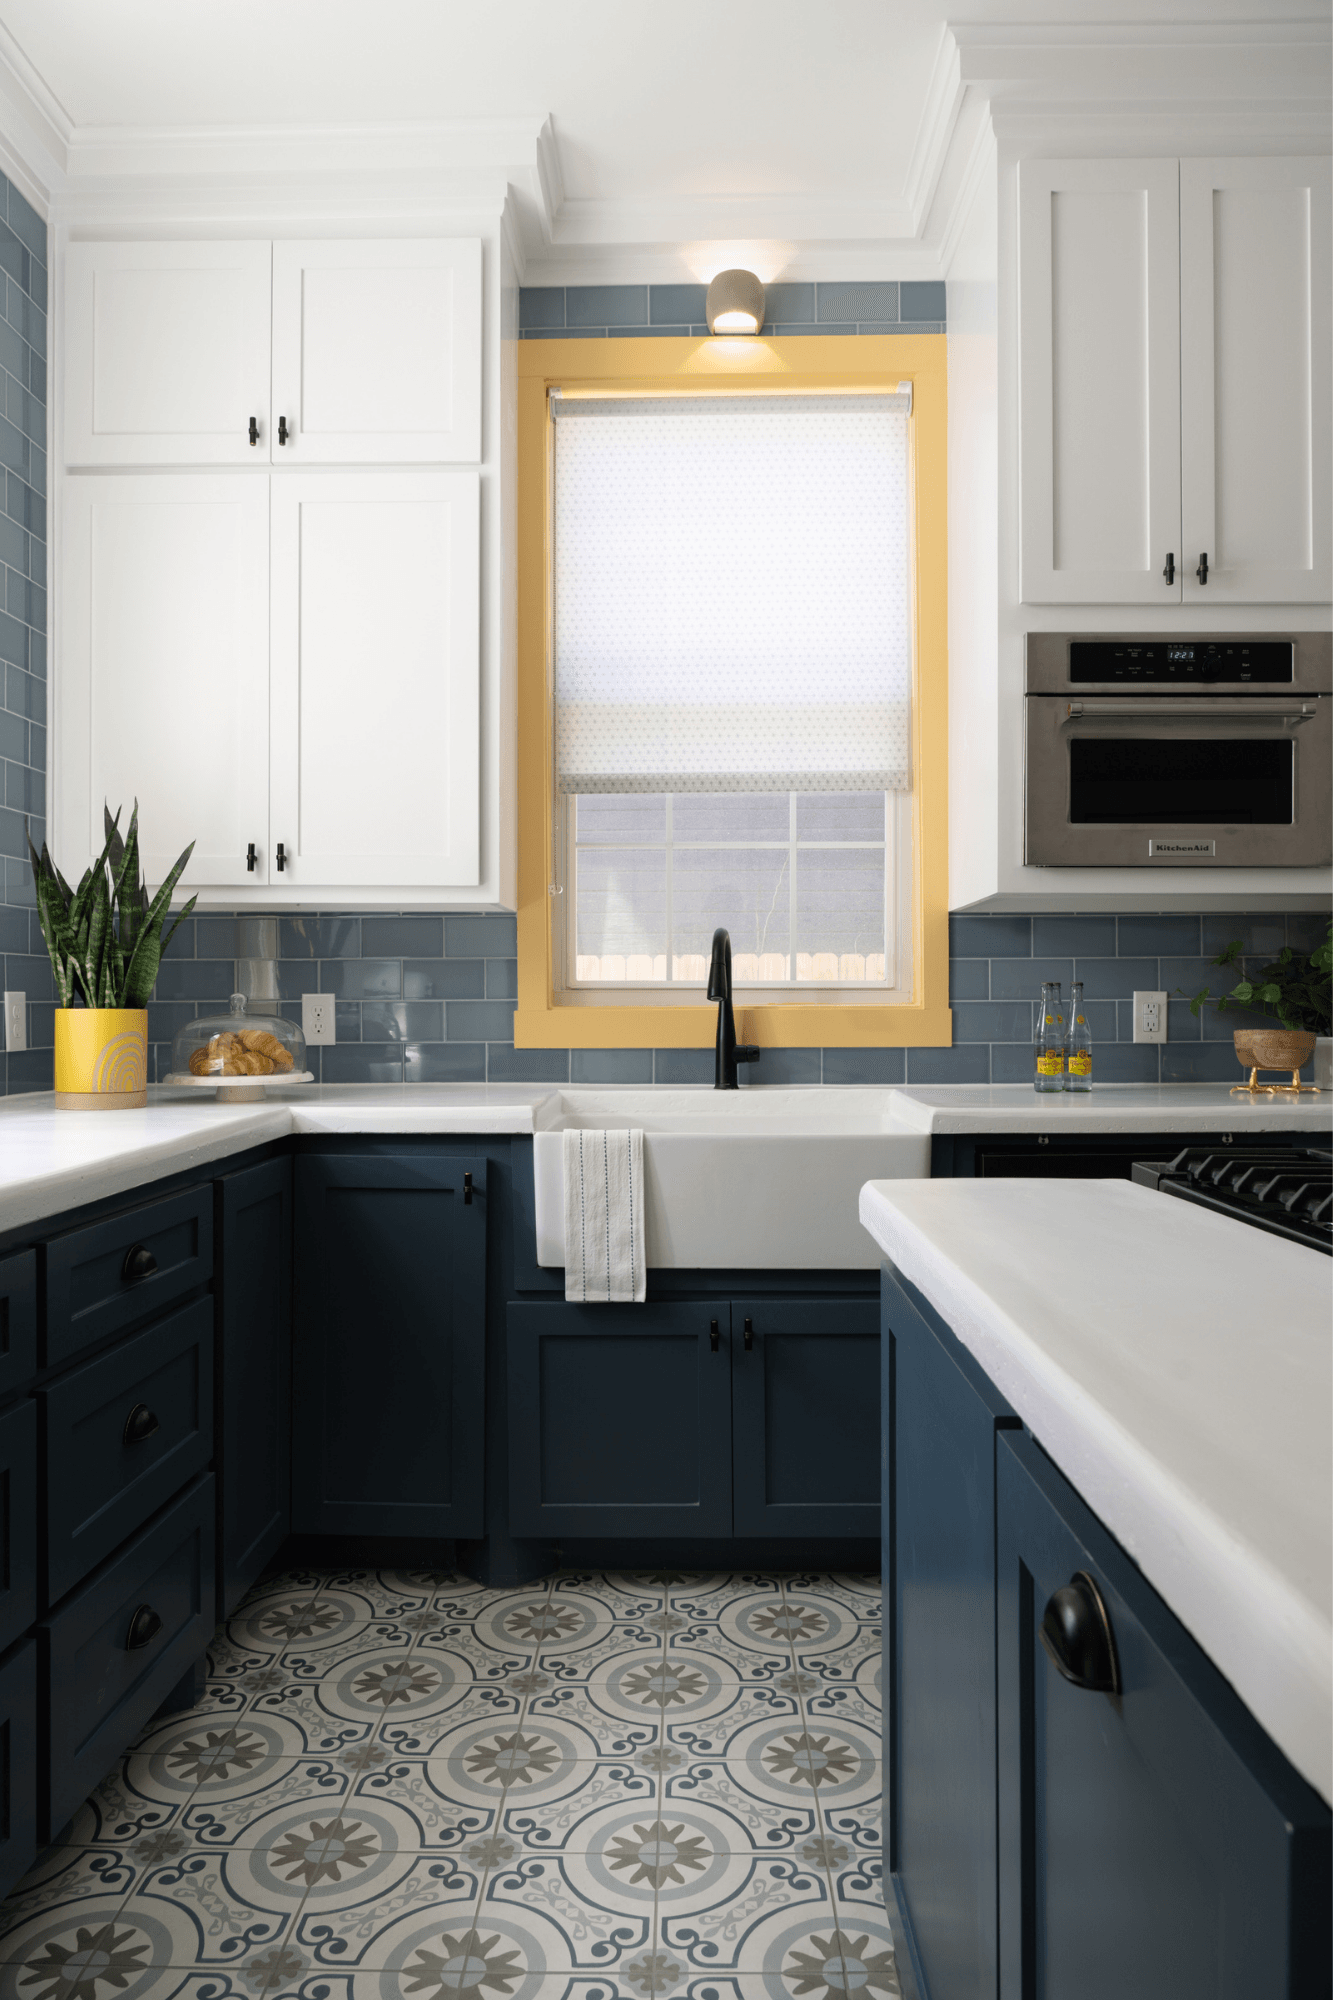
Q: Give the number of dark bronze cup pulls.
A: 4